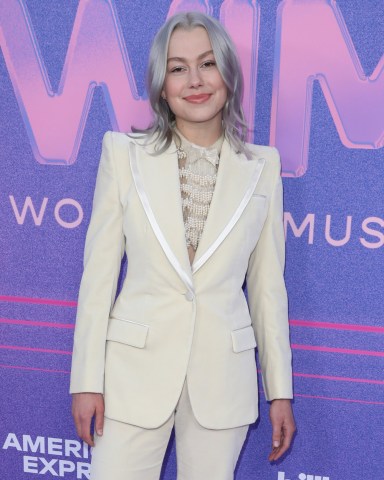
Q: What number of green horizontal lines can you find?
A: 0